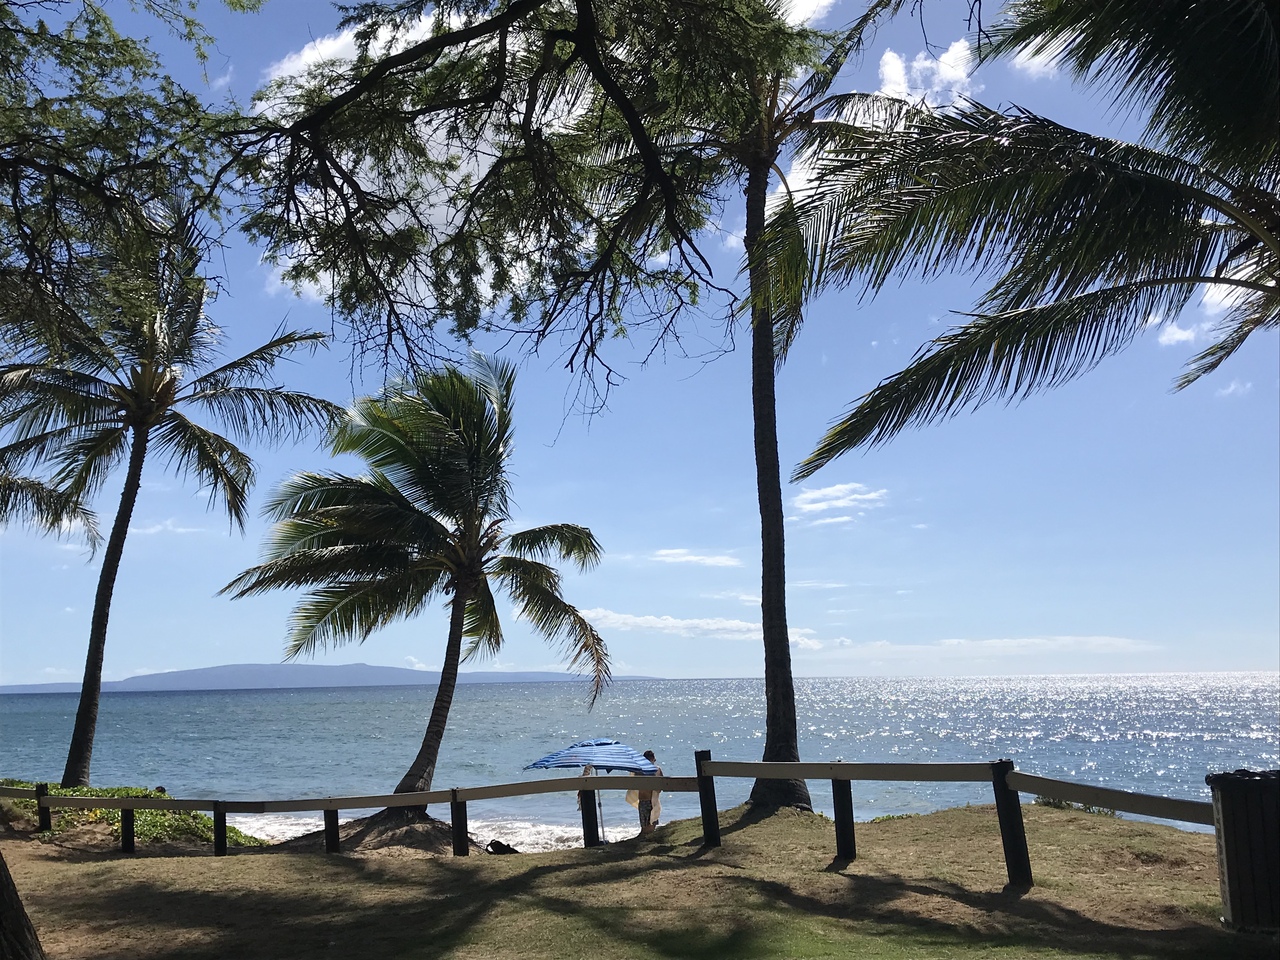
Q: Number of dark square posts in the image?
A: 9